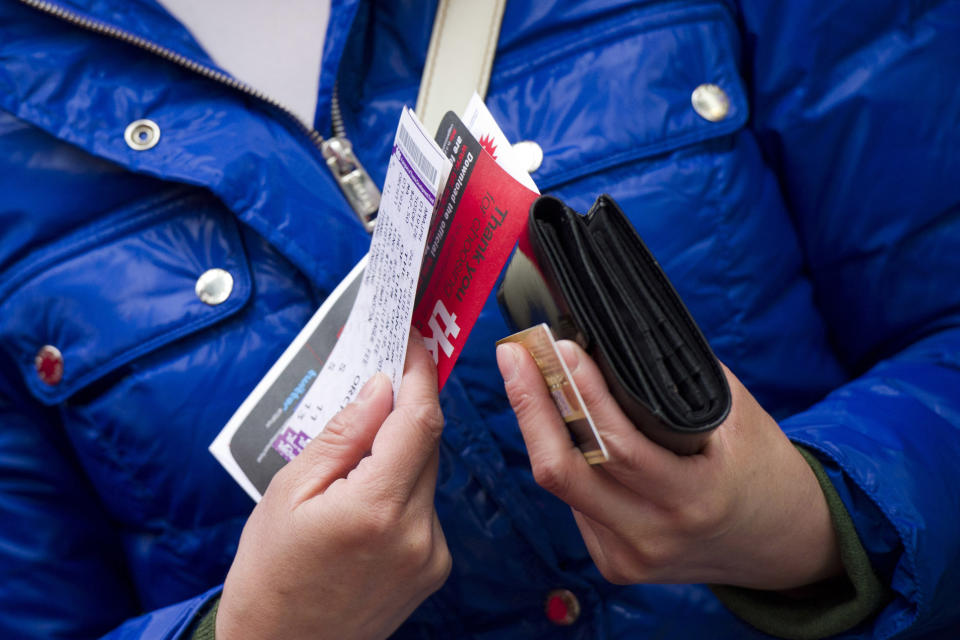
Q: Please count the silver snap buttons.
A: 4